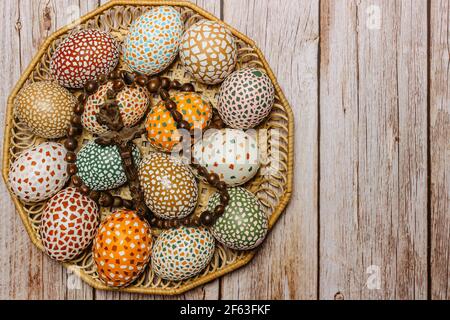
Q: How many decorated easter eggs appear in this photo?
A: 15